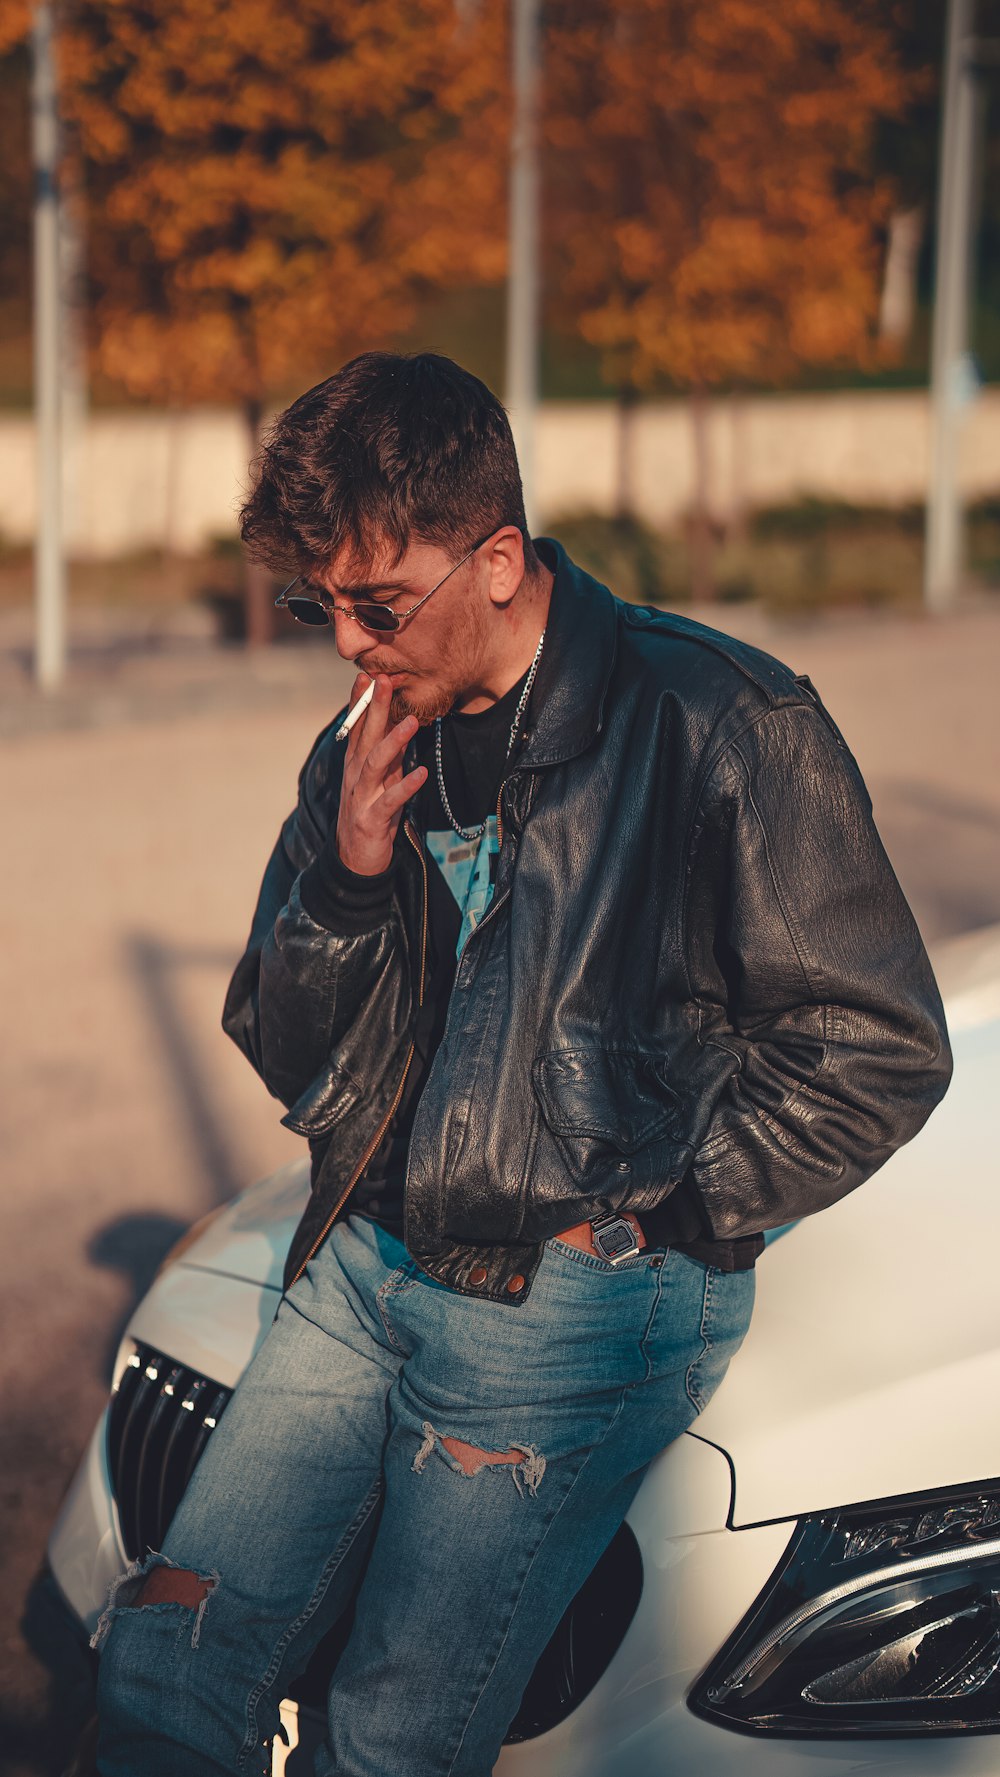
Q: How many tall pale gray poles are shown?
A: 3